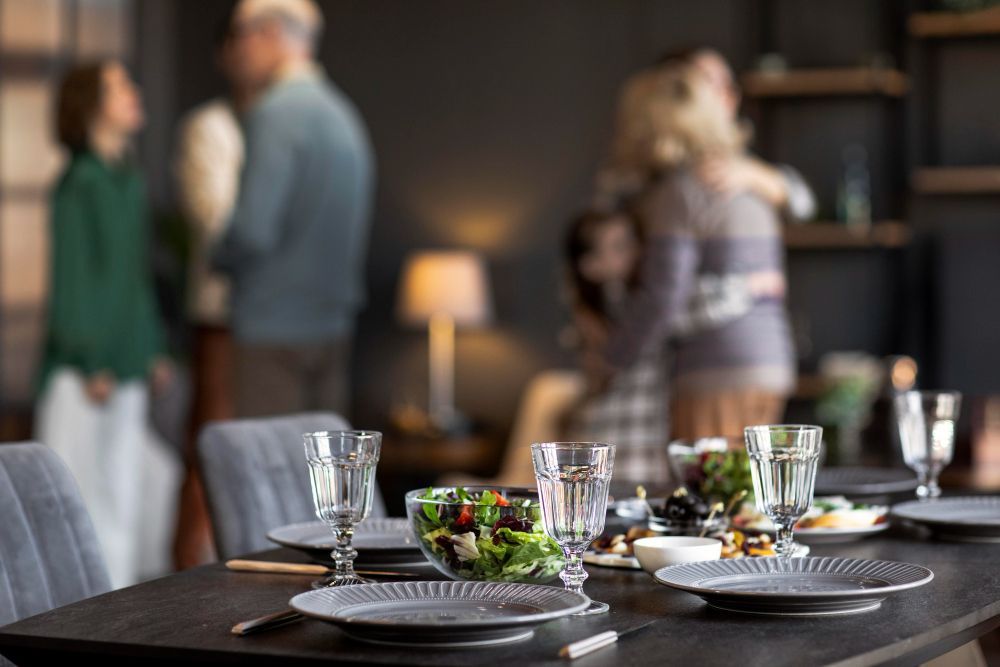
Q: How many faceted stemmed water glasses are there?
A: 4